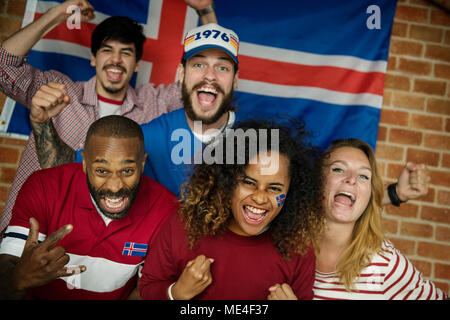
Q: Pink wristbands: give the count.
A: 0